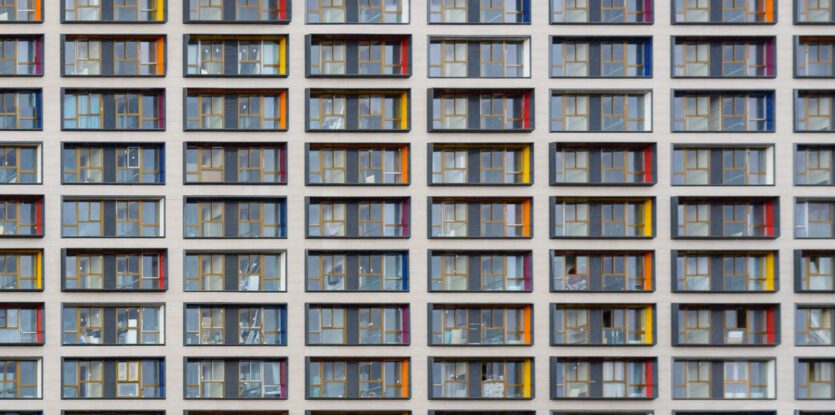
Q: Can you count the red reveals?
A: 10